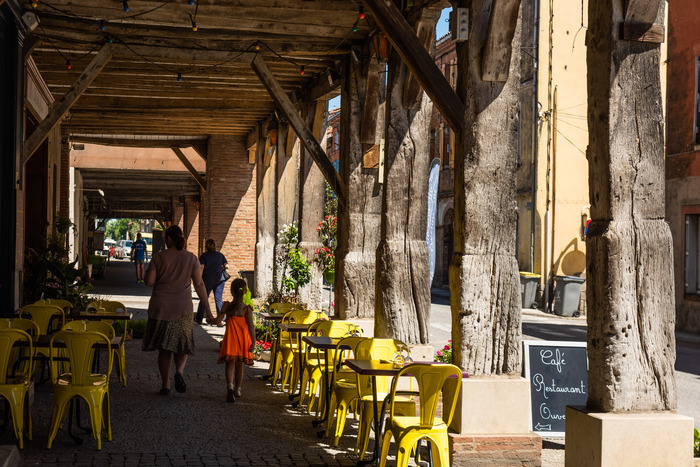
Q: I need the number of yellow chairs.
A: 15